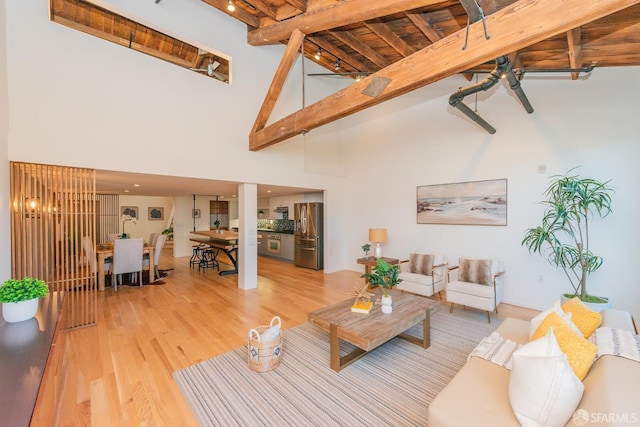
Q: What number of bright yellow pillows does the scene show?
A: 2